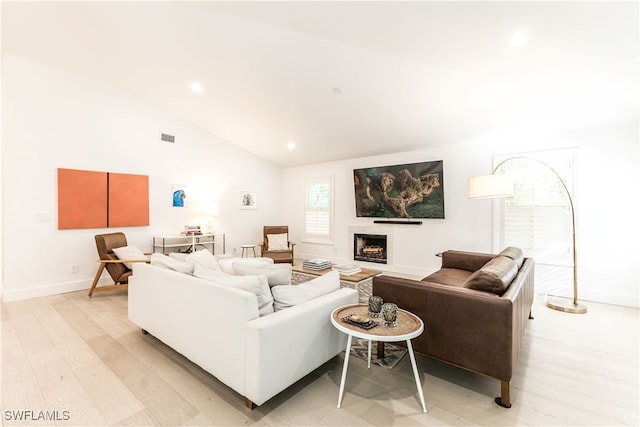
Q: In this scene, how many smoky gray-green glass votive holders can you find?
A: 2